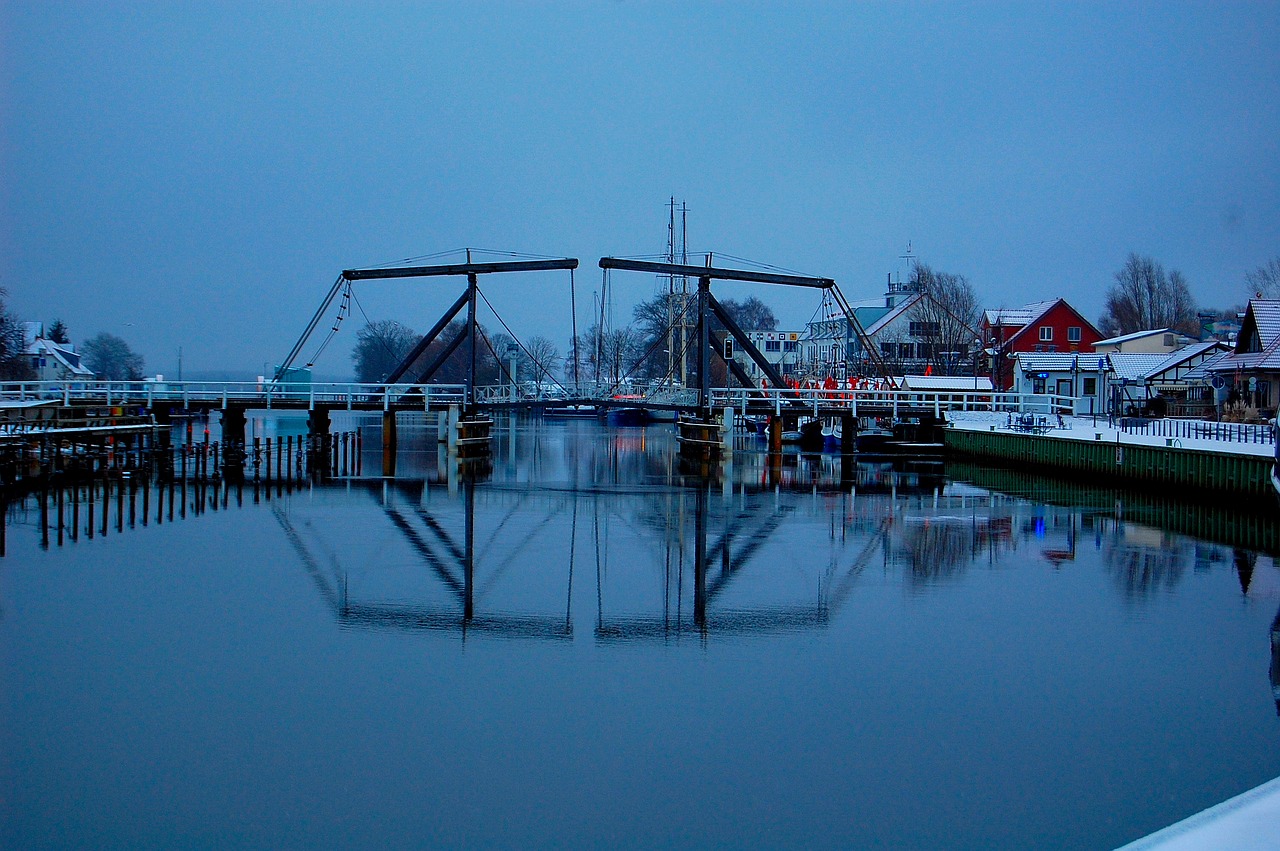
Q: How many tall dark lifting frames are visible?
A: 2